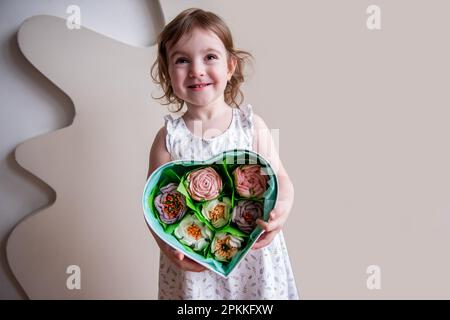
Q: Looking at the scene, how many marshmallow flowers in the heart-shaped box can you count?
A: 7